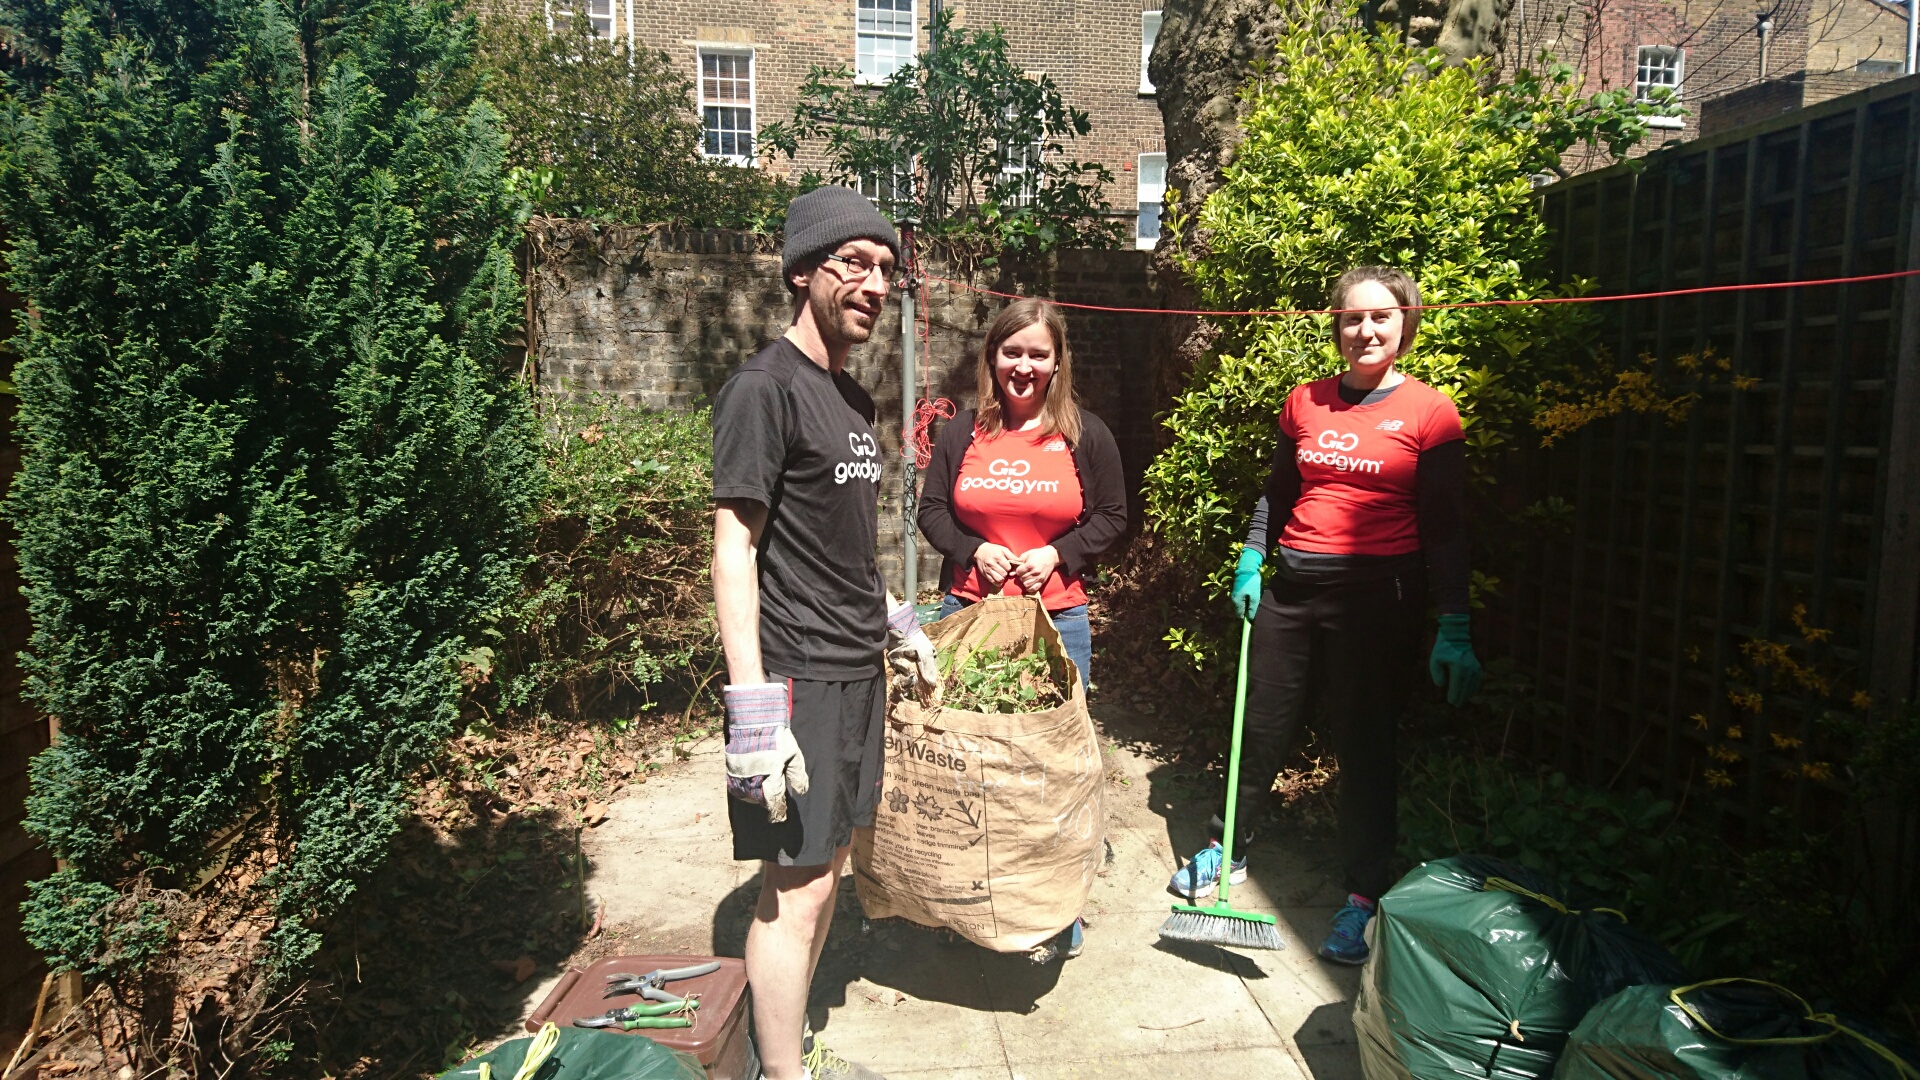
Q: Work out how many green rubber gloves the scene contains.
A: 2